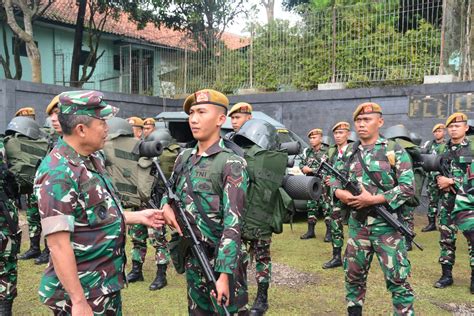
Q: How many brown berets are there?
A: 11